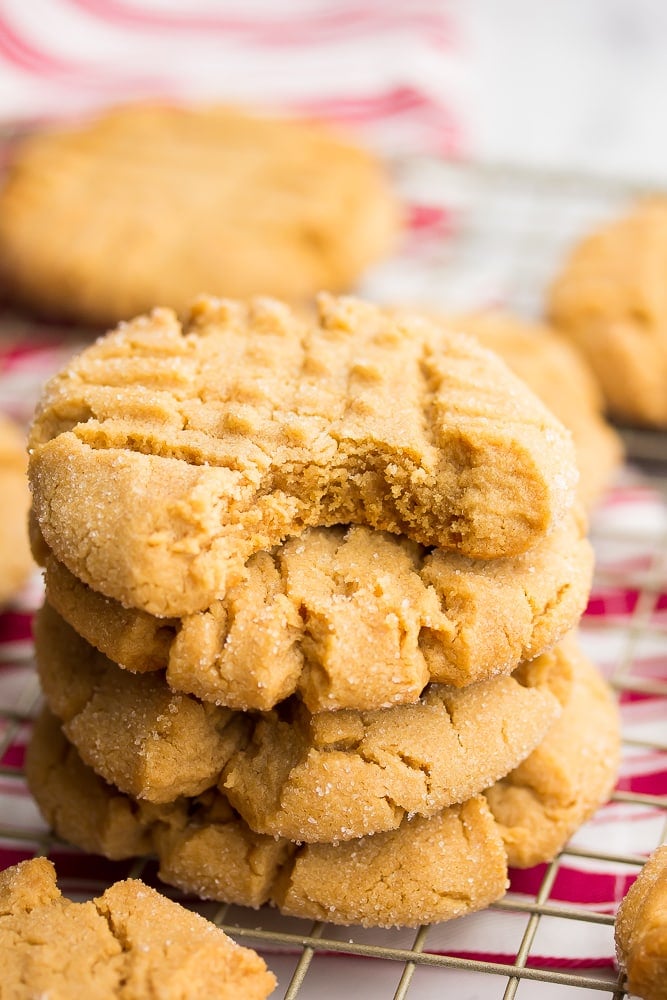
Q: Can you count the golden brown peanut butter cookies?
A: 10